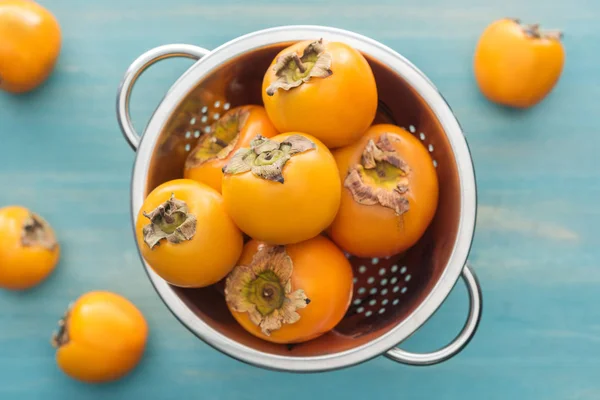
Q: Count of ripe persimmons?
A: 10